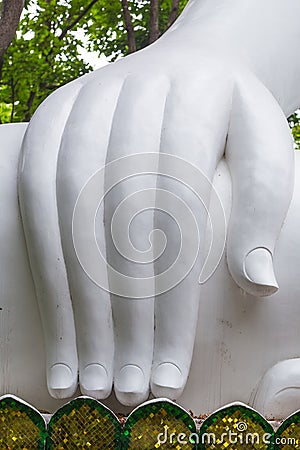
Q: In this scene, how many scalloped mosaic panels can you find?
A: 5